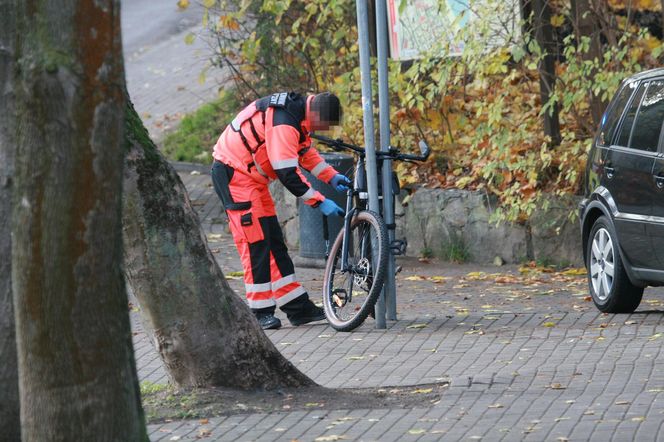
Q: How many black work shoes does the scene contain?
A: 2